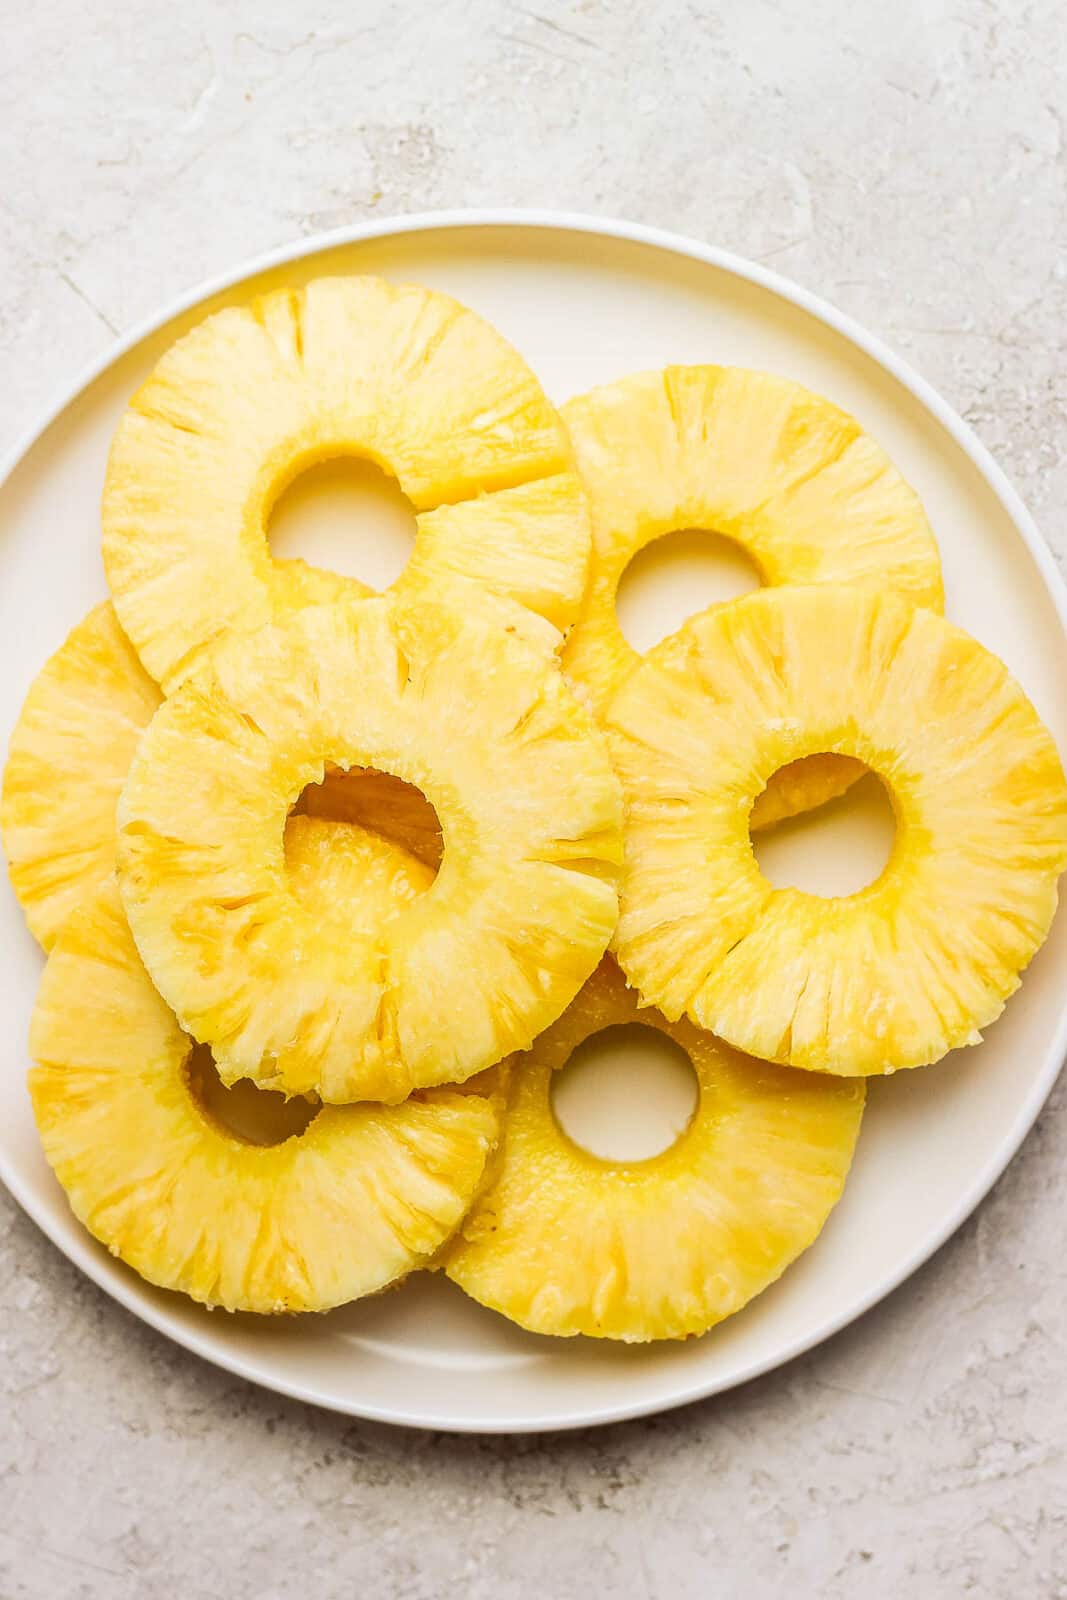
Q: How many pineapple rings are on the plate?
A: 7